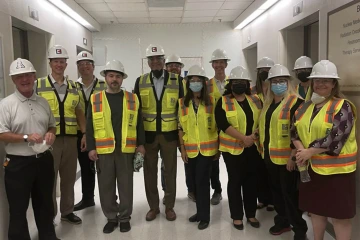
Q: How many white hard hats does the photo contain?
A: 13